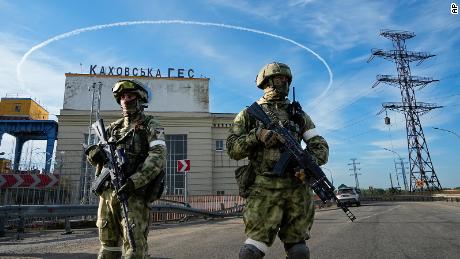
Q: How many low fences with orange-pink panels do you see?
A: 1